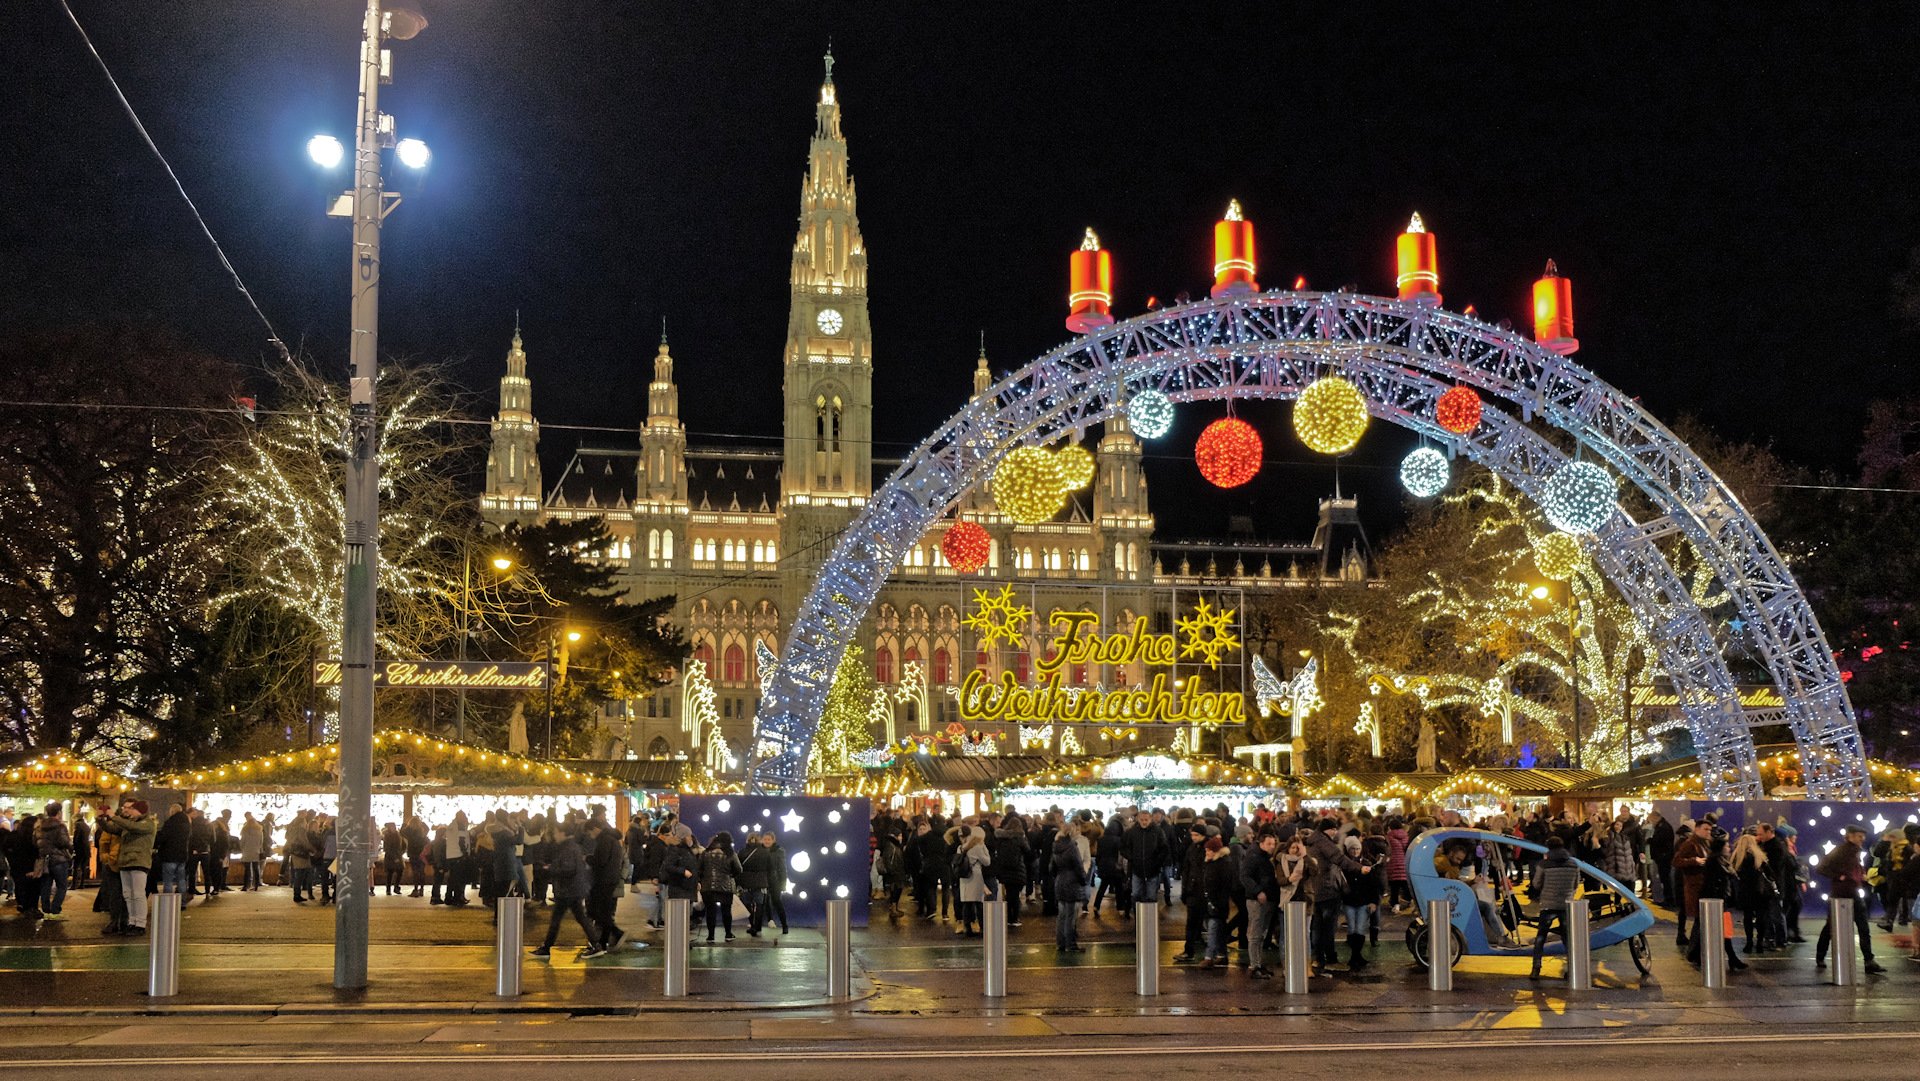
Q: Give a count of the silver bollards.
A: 11